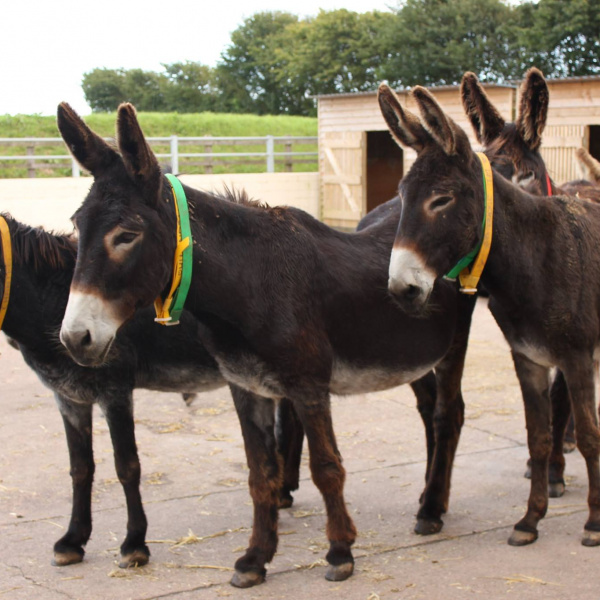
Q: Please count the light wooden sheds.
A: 2